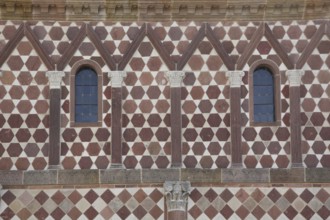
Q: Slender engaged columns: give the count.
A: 5